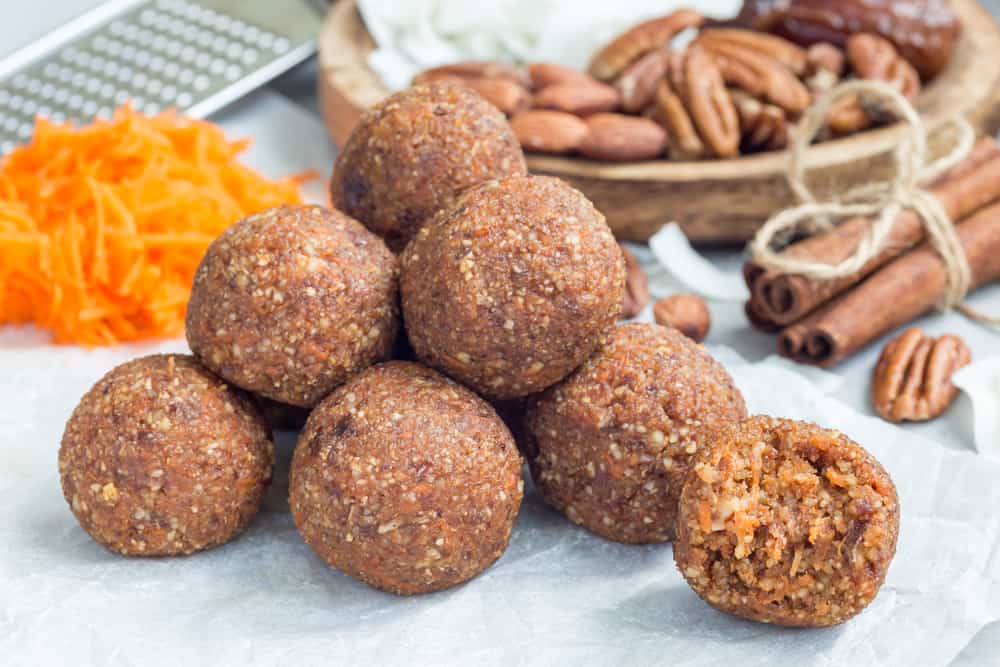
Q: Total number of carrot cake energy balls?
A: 7